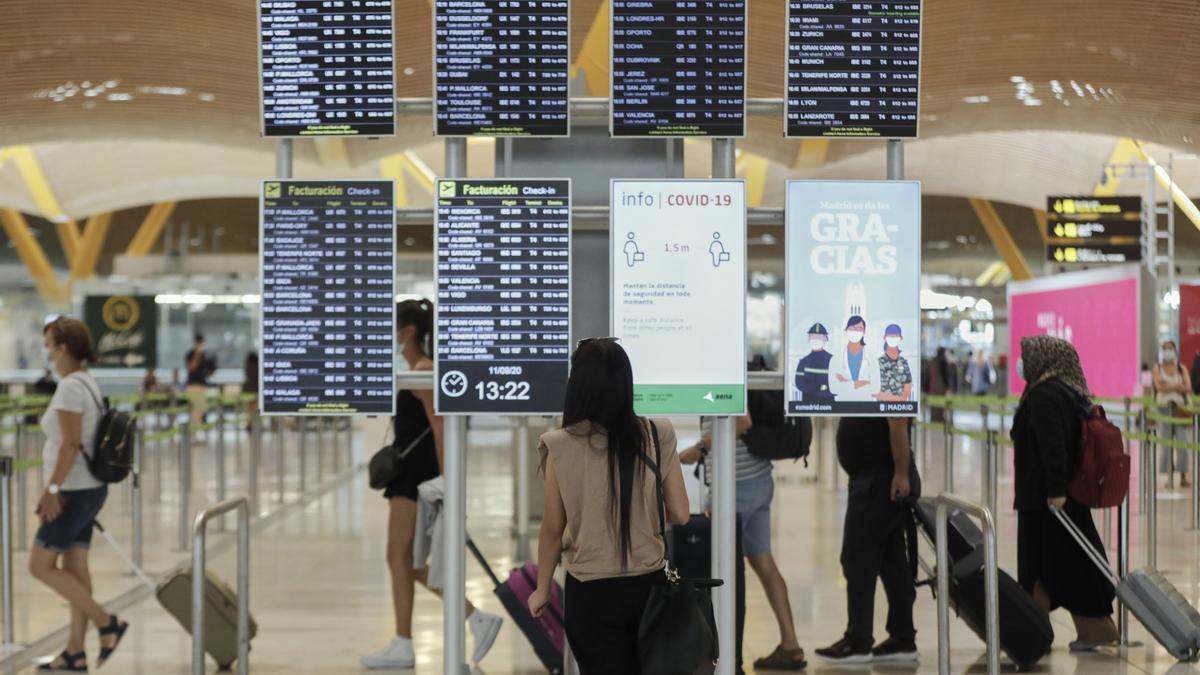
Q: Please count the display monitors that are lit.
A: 8